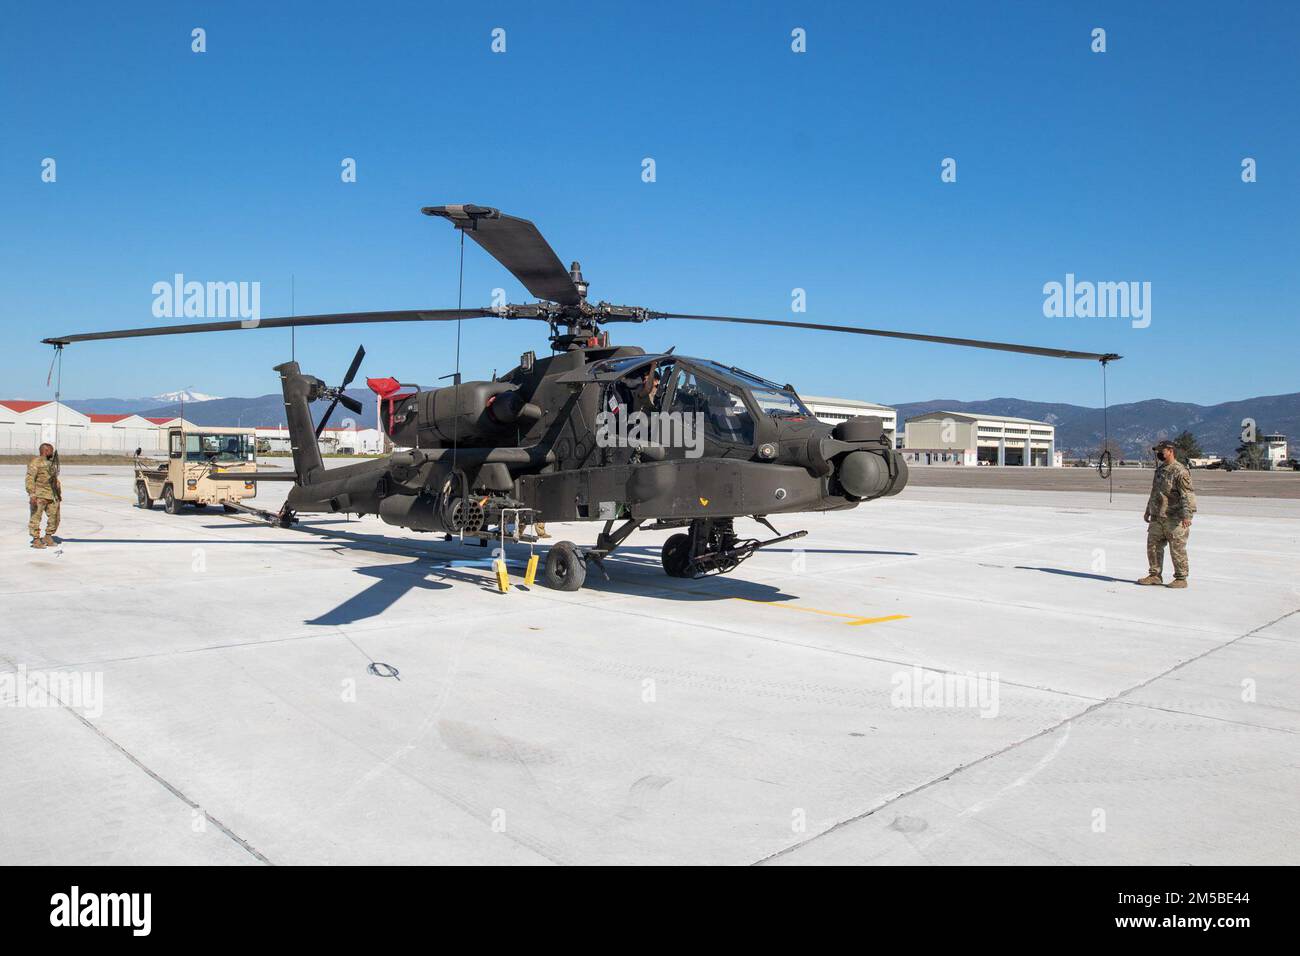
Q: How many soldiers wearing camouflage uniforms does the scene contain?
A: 2